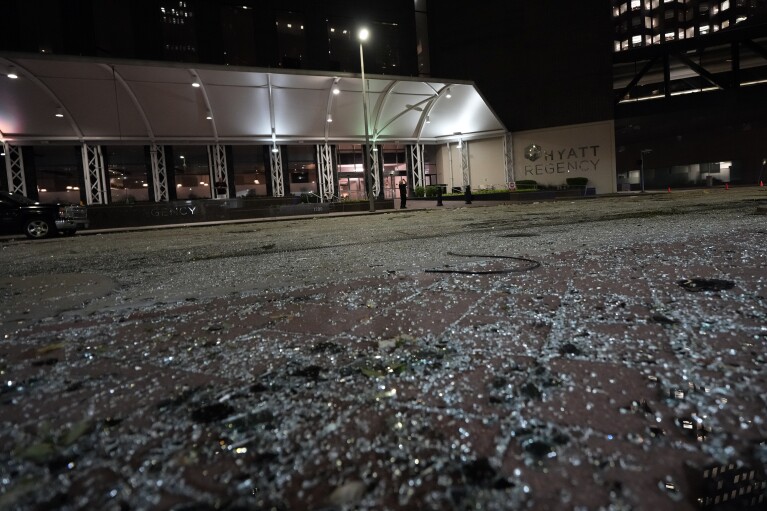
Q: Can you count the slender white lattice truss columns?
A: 10